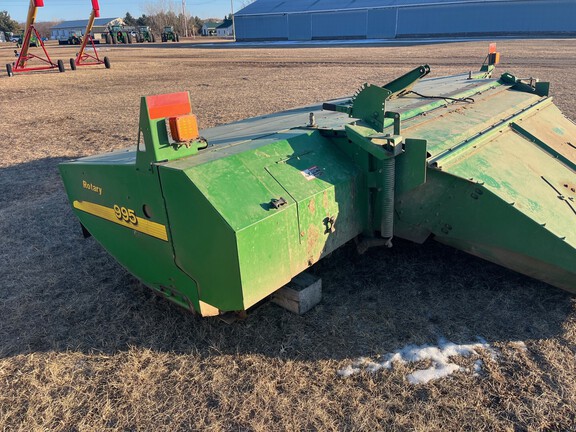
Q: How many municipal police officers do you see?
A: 0